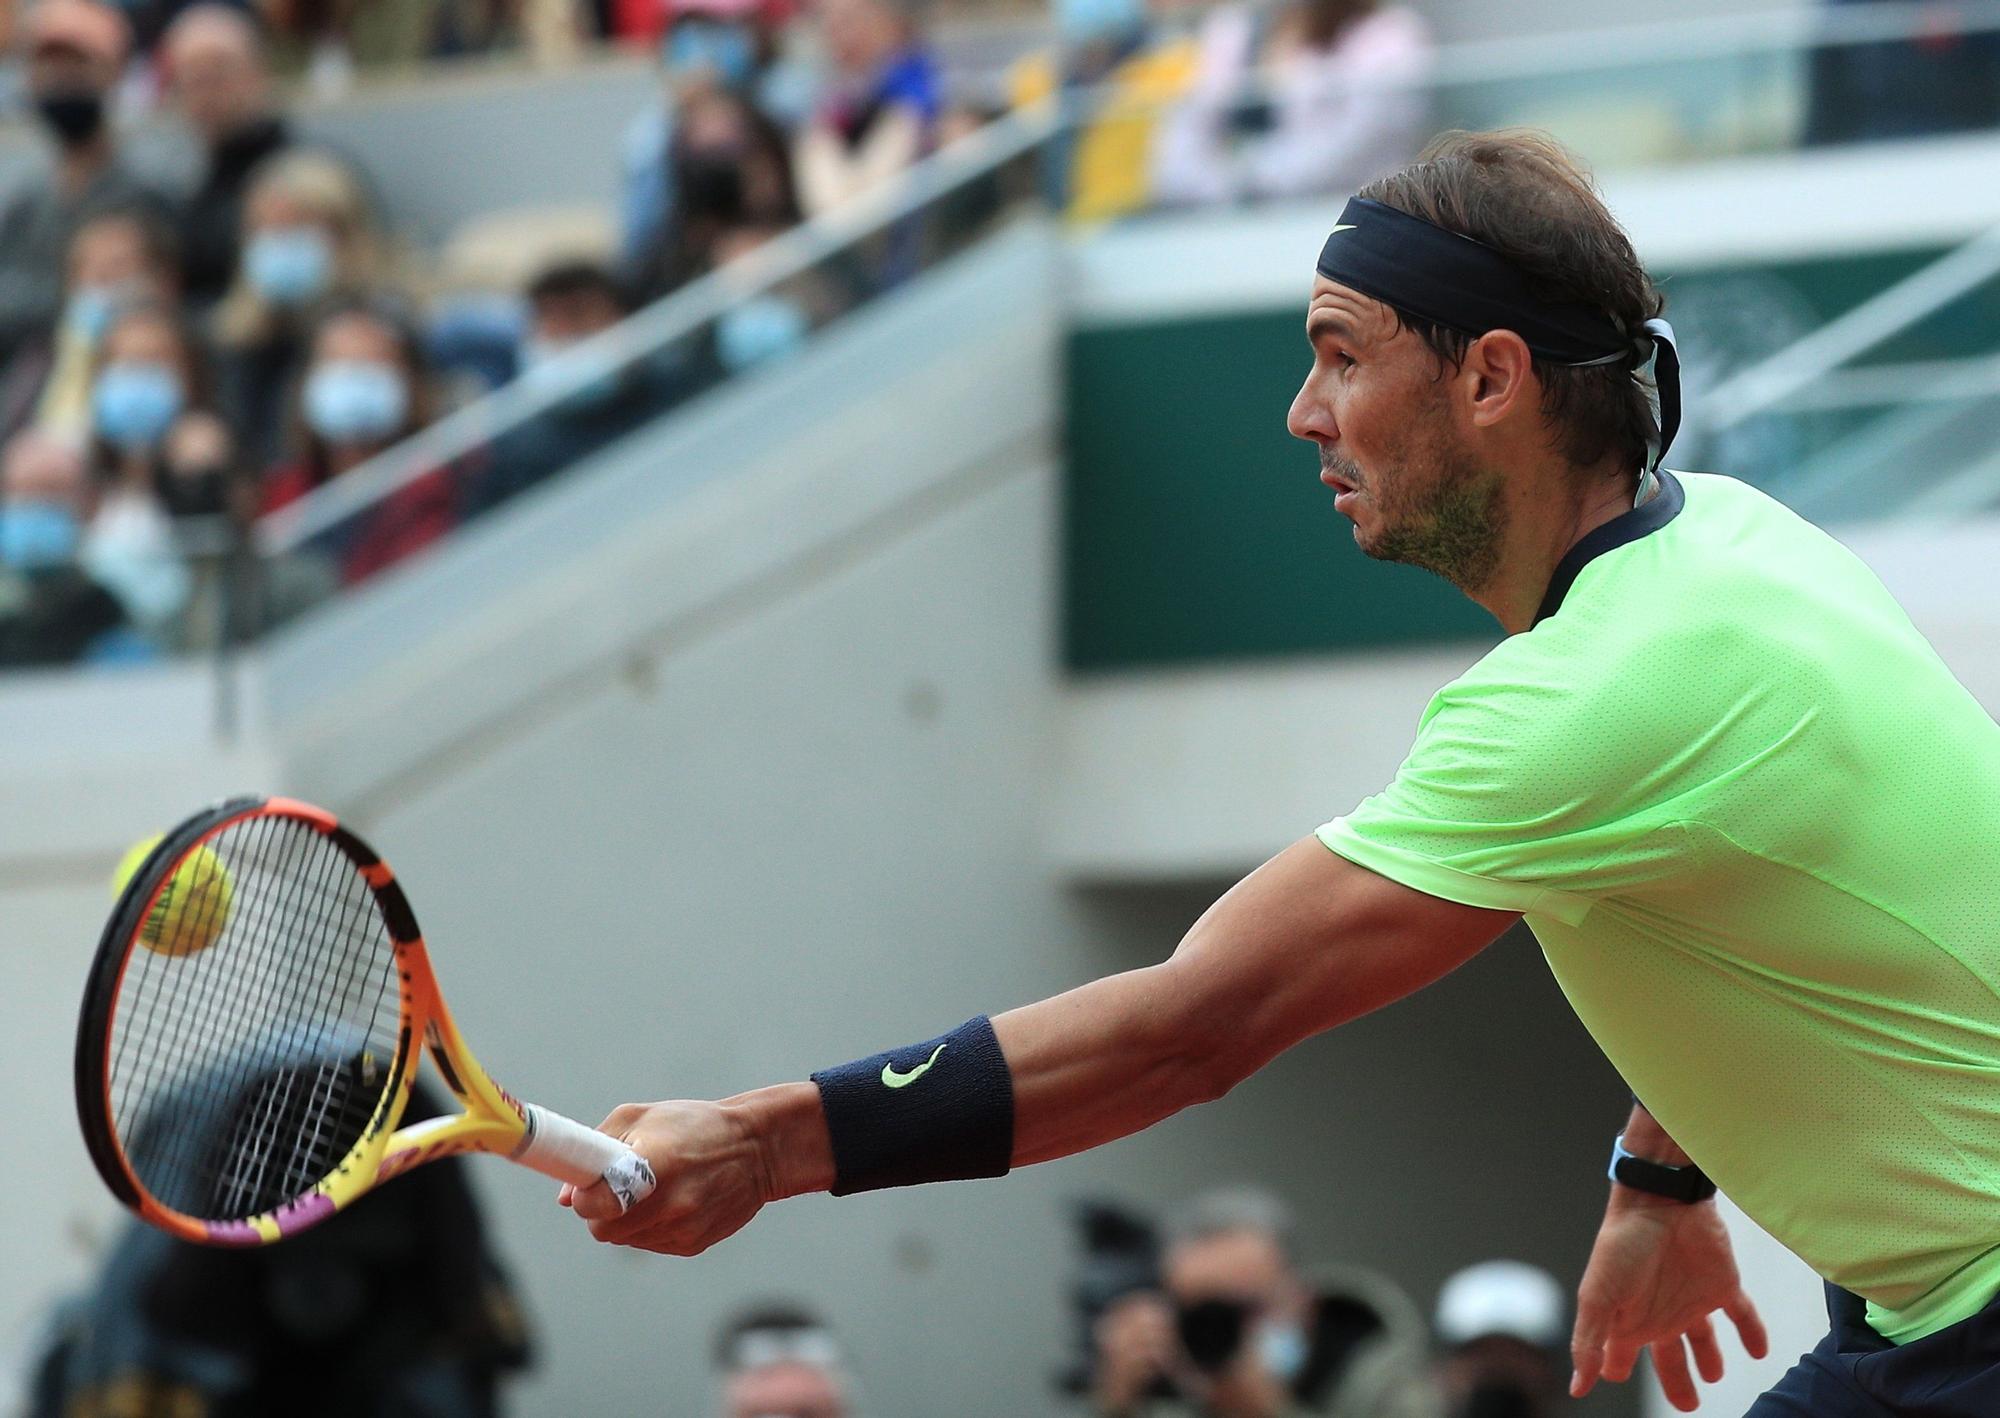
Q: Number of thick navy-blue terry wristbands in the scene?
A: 1